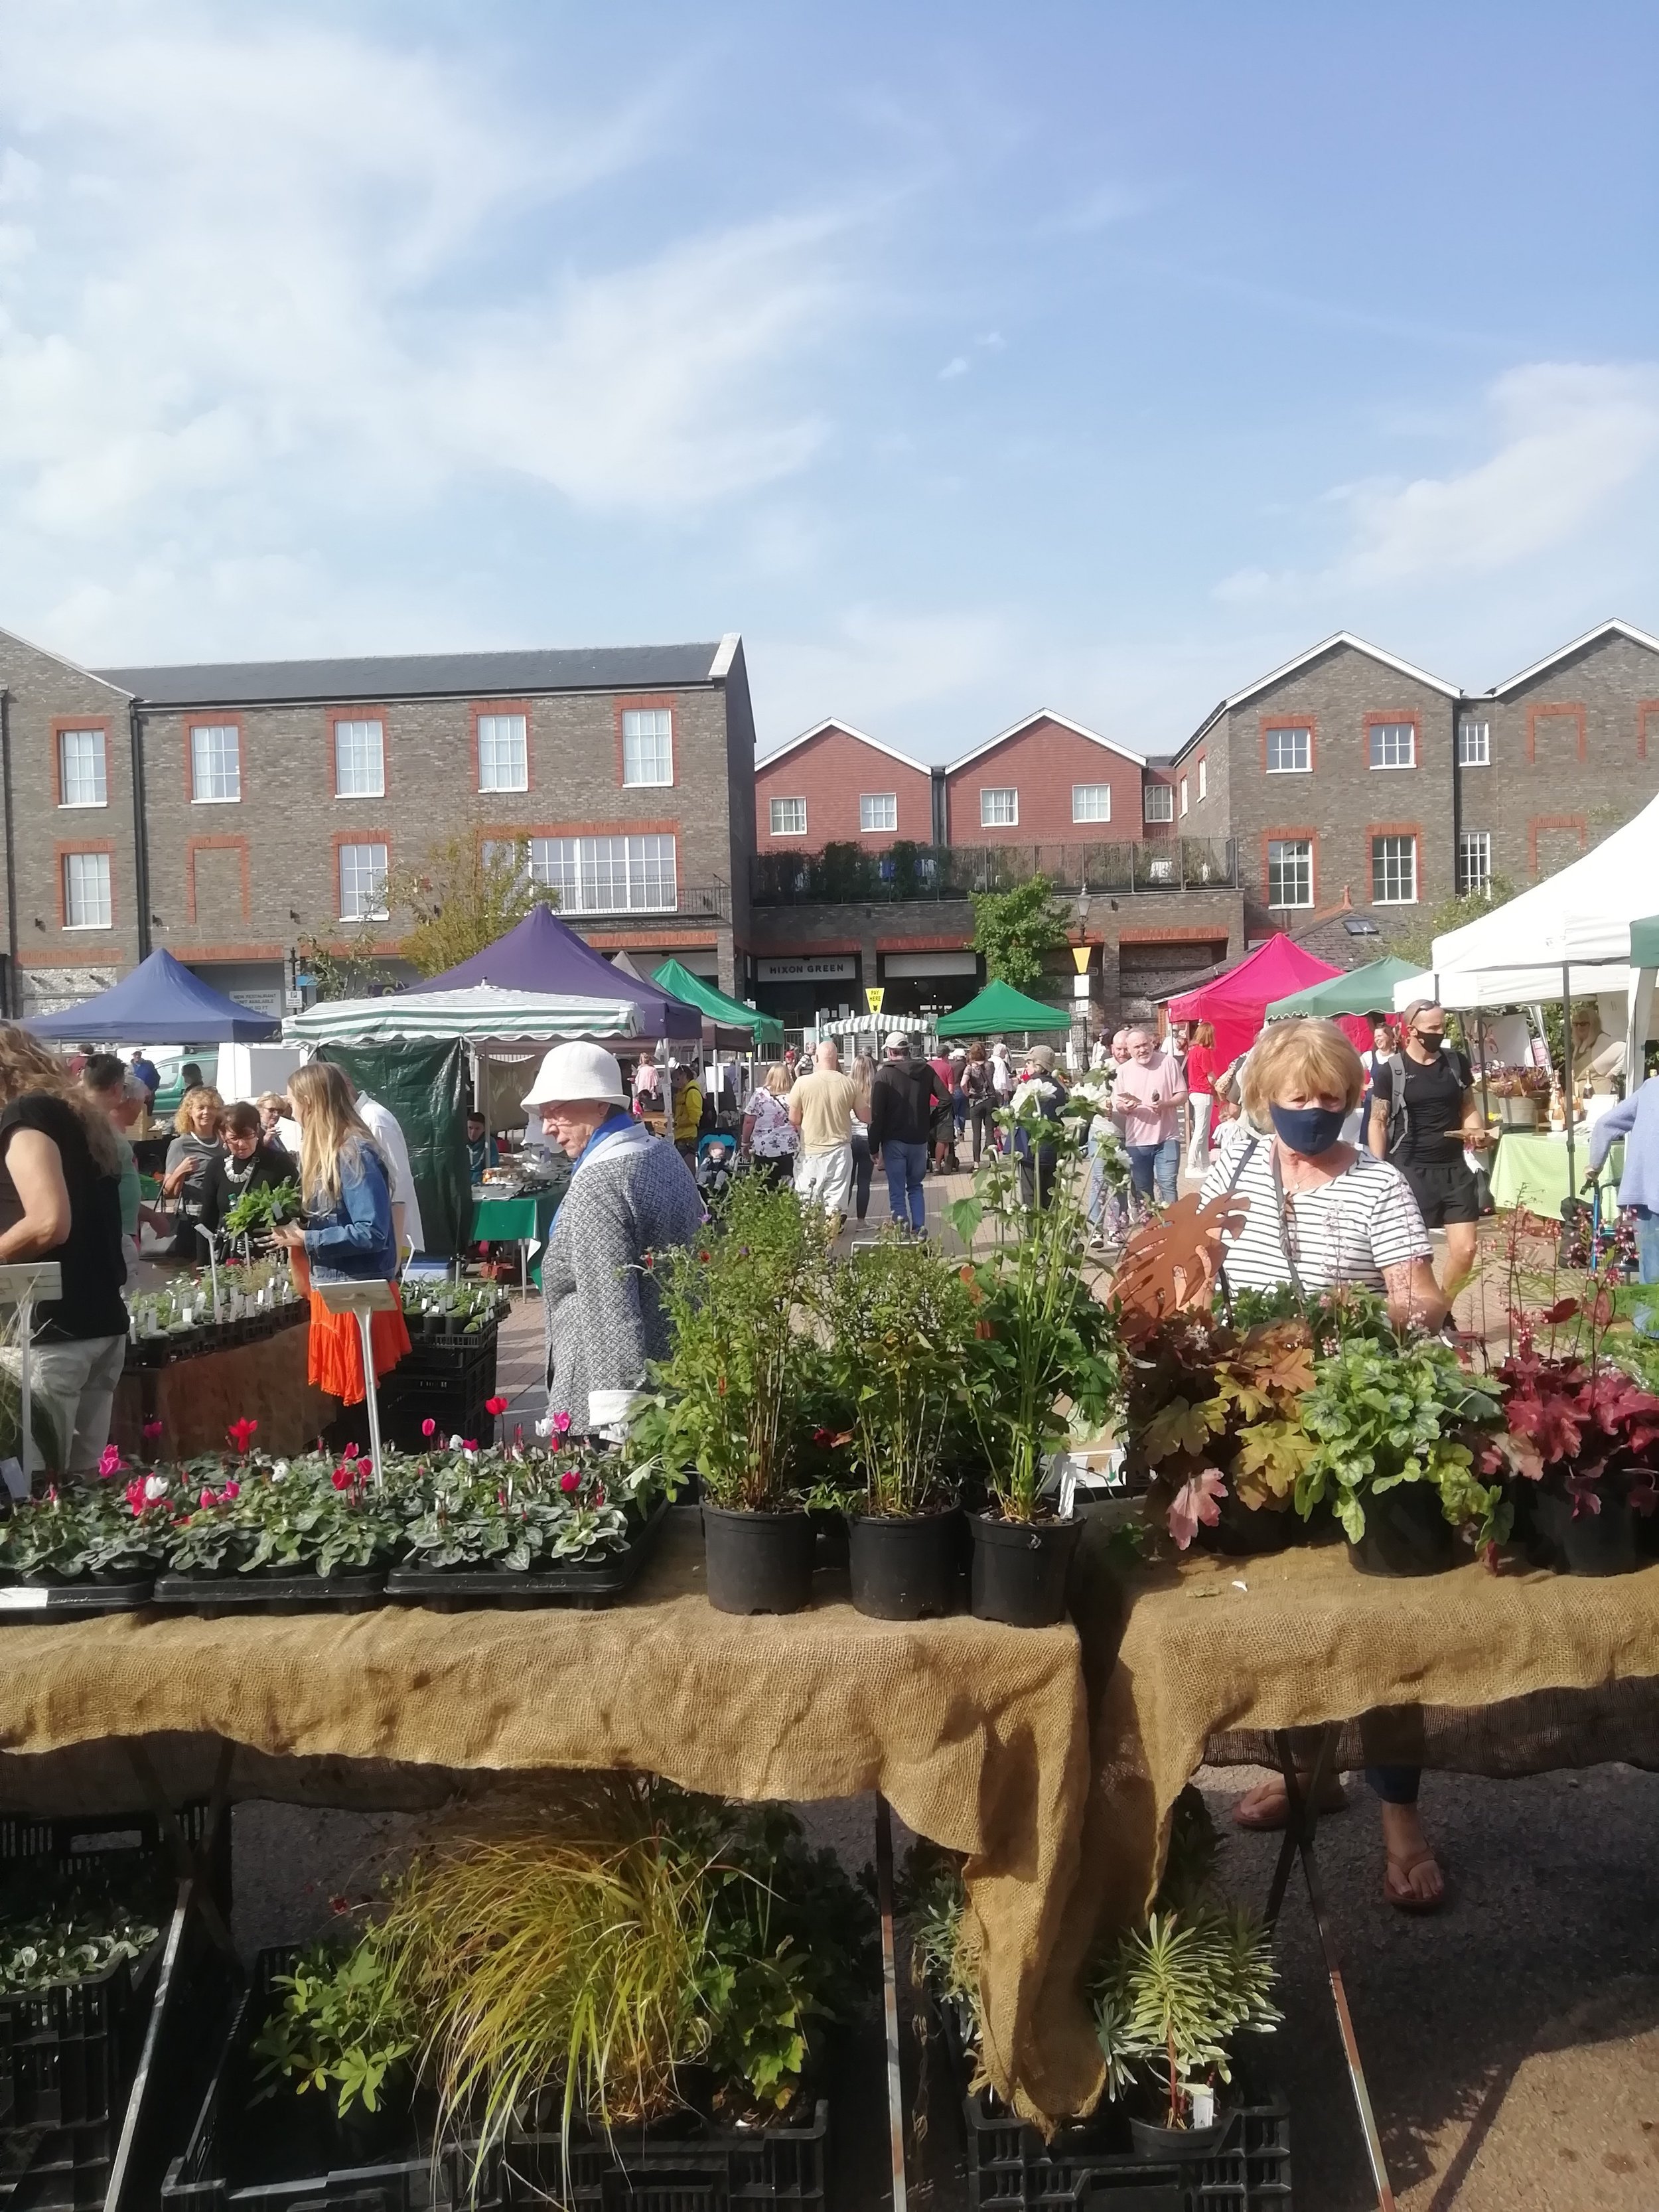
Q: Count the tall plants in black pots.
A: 3